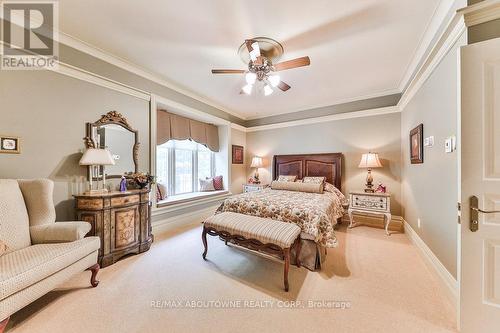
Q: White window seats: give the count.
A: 1